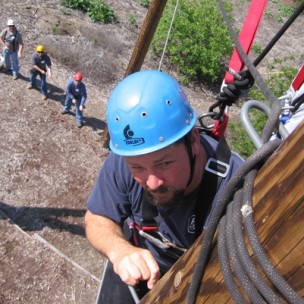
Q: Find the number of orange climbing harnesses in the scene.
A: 0